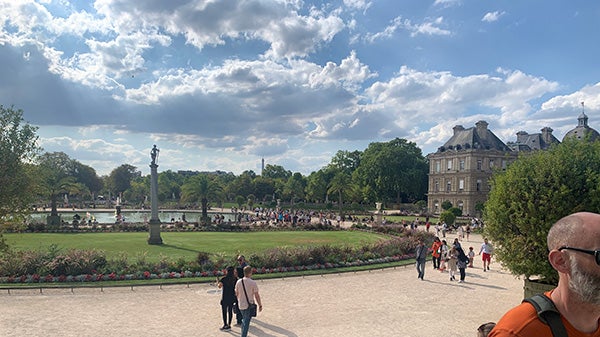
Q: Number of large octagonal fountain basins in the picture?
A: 1